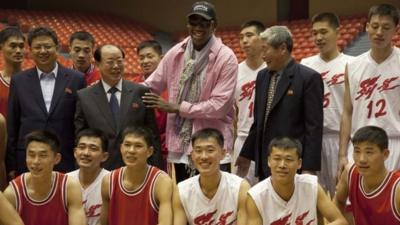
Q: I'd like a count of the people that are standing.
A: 10